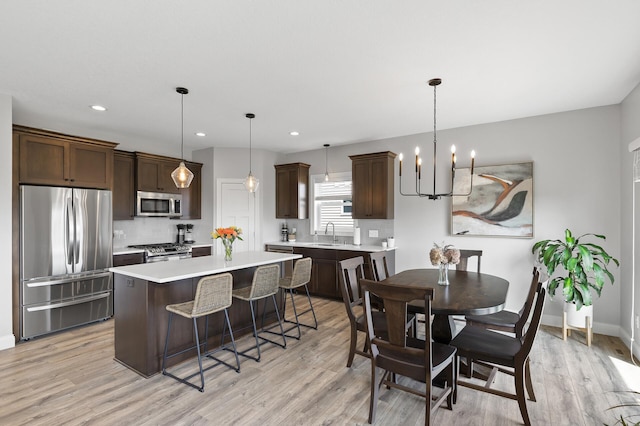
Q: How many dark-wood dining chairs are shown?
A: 6